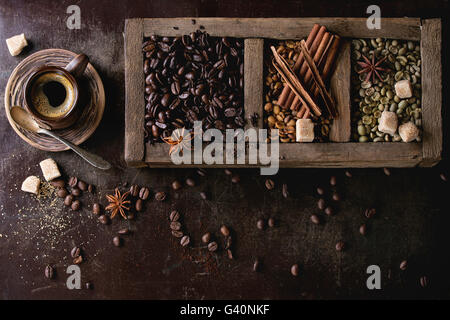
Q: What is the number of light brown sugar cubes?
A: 7